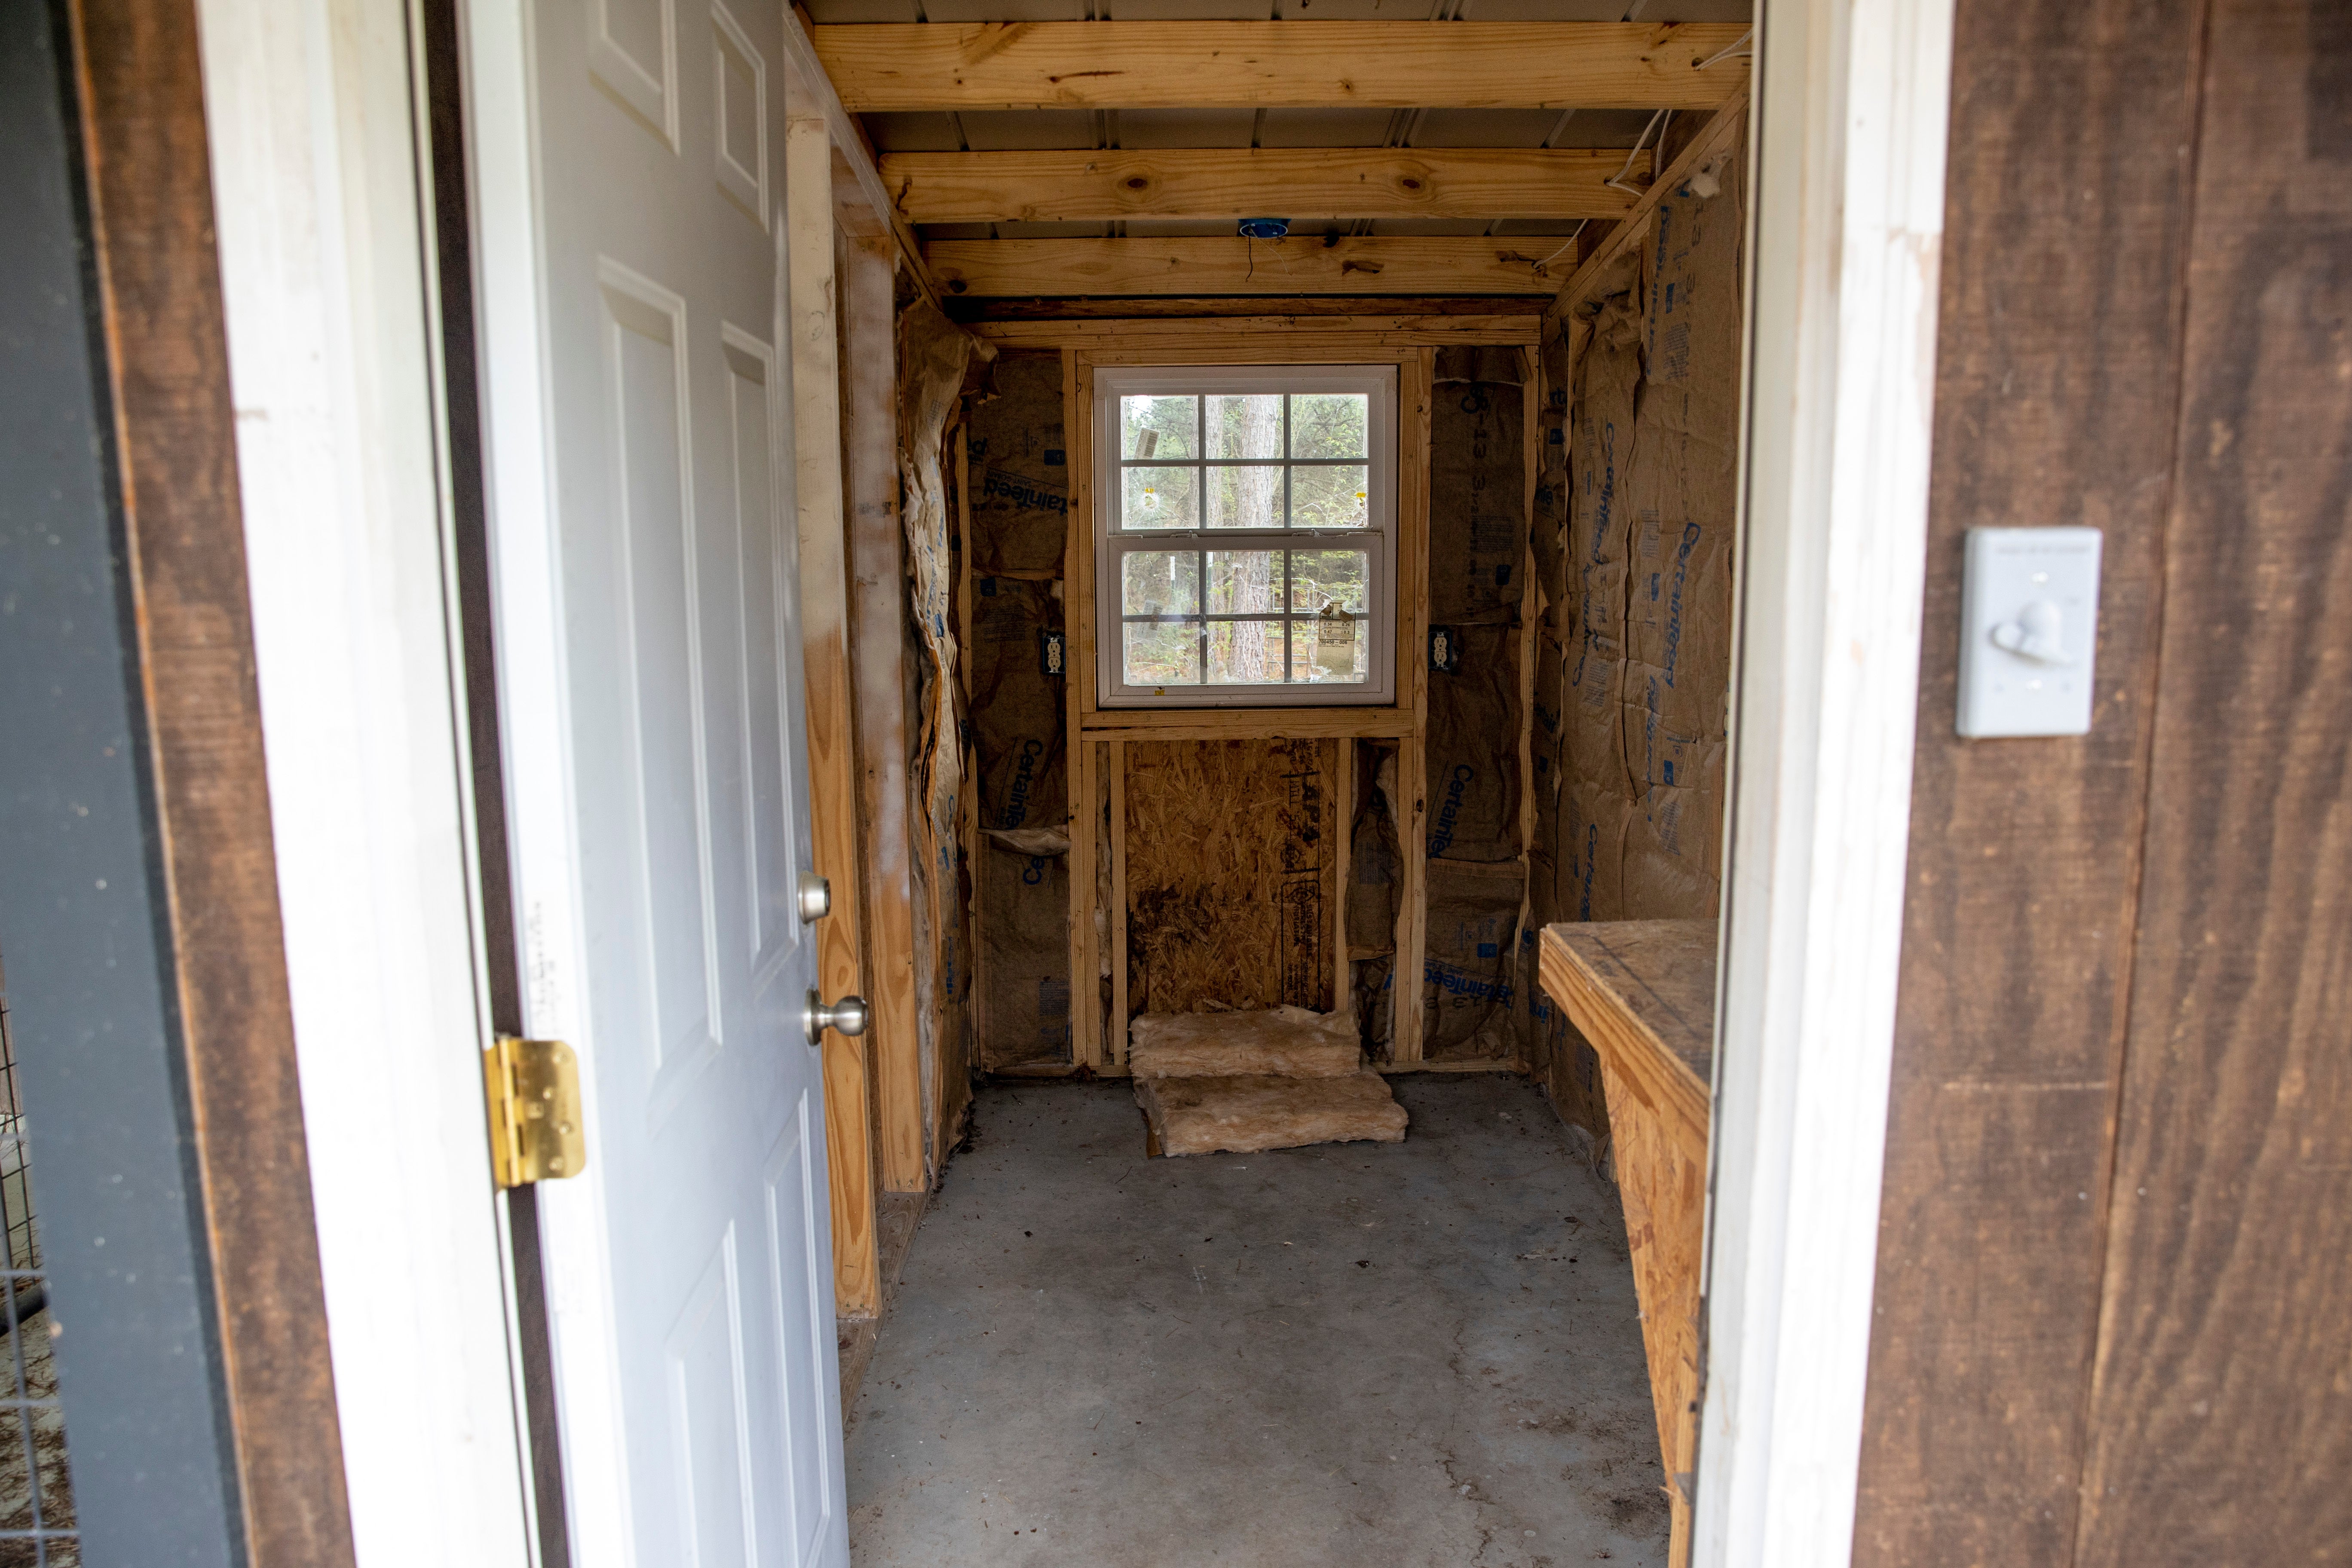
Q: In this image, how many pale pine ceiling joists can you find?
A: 3